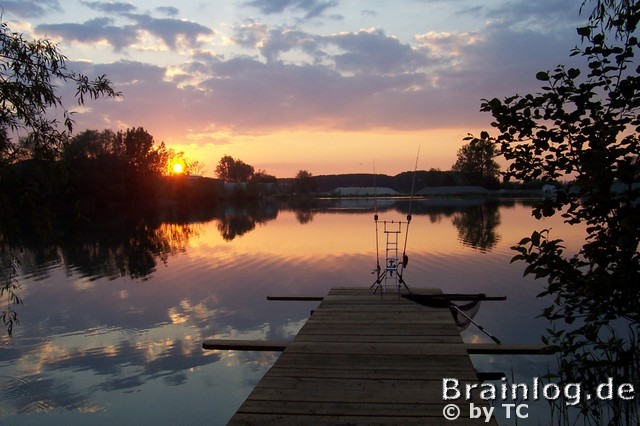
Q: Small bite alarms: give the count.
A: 2